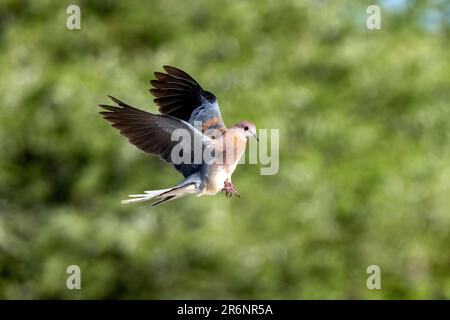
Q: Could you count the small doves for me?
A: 1